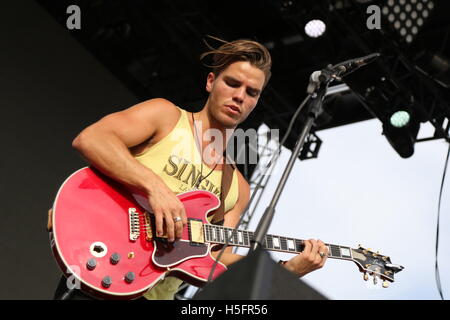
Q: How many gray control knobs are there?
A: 4